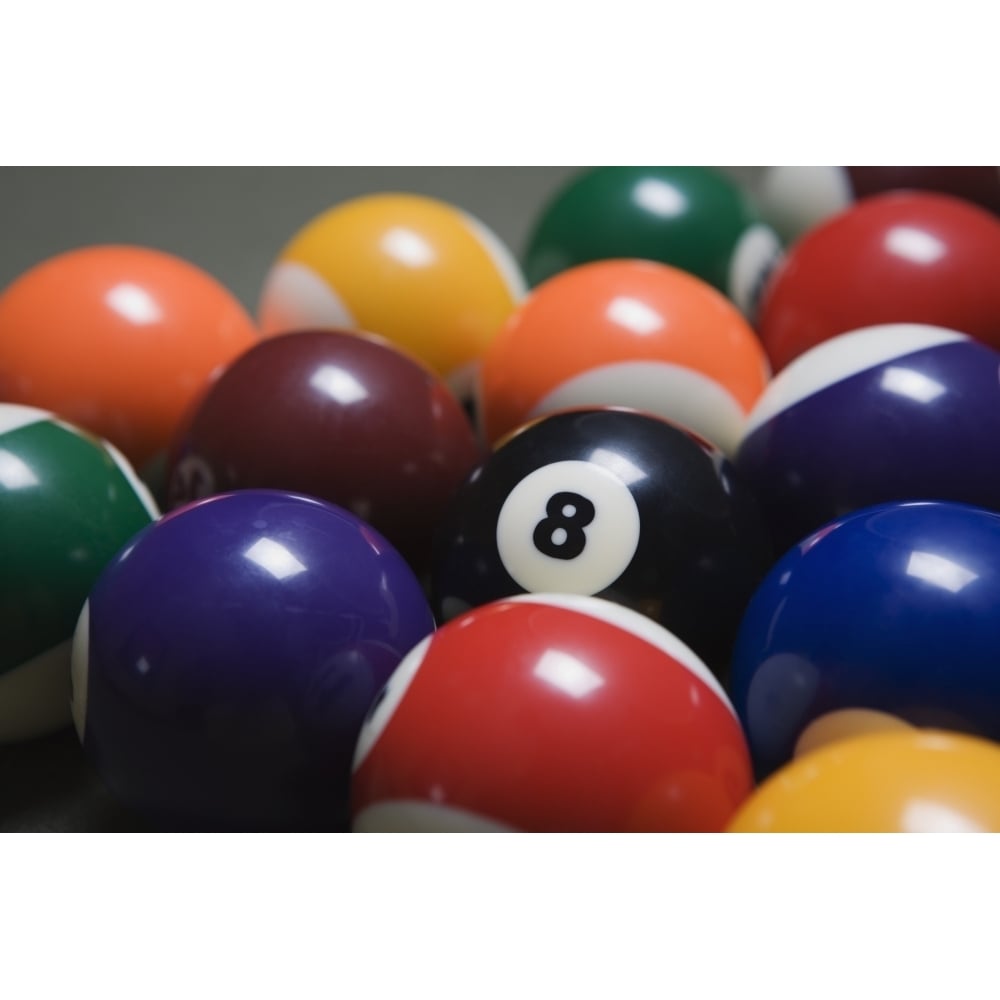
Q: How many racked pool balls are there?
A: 14